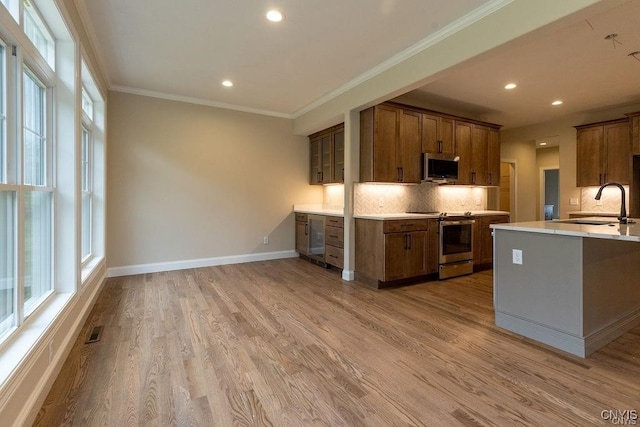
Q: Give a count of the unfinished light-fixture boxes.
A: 2